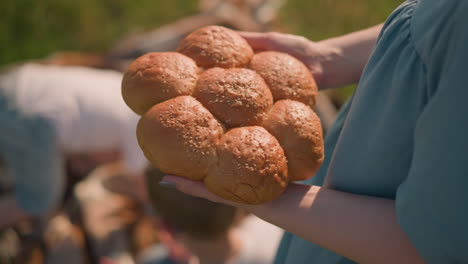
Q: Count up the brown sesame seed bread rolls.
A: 7